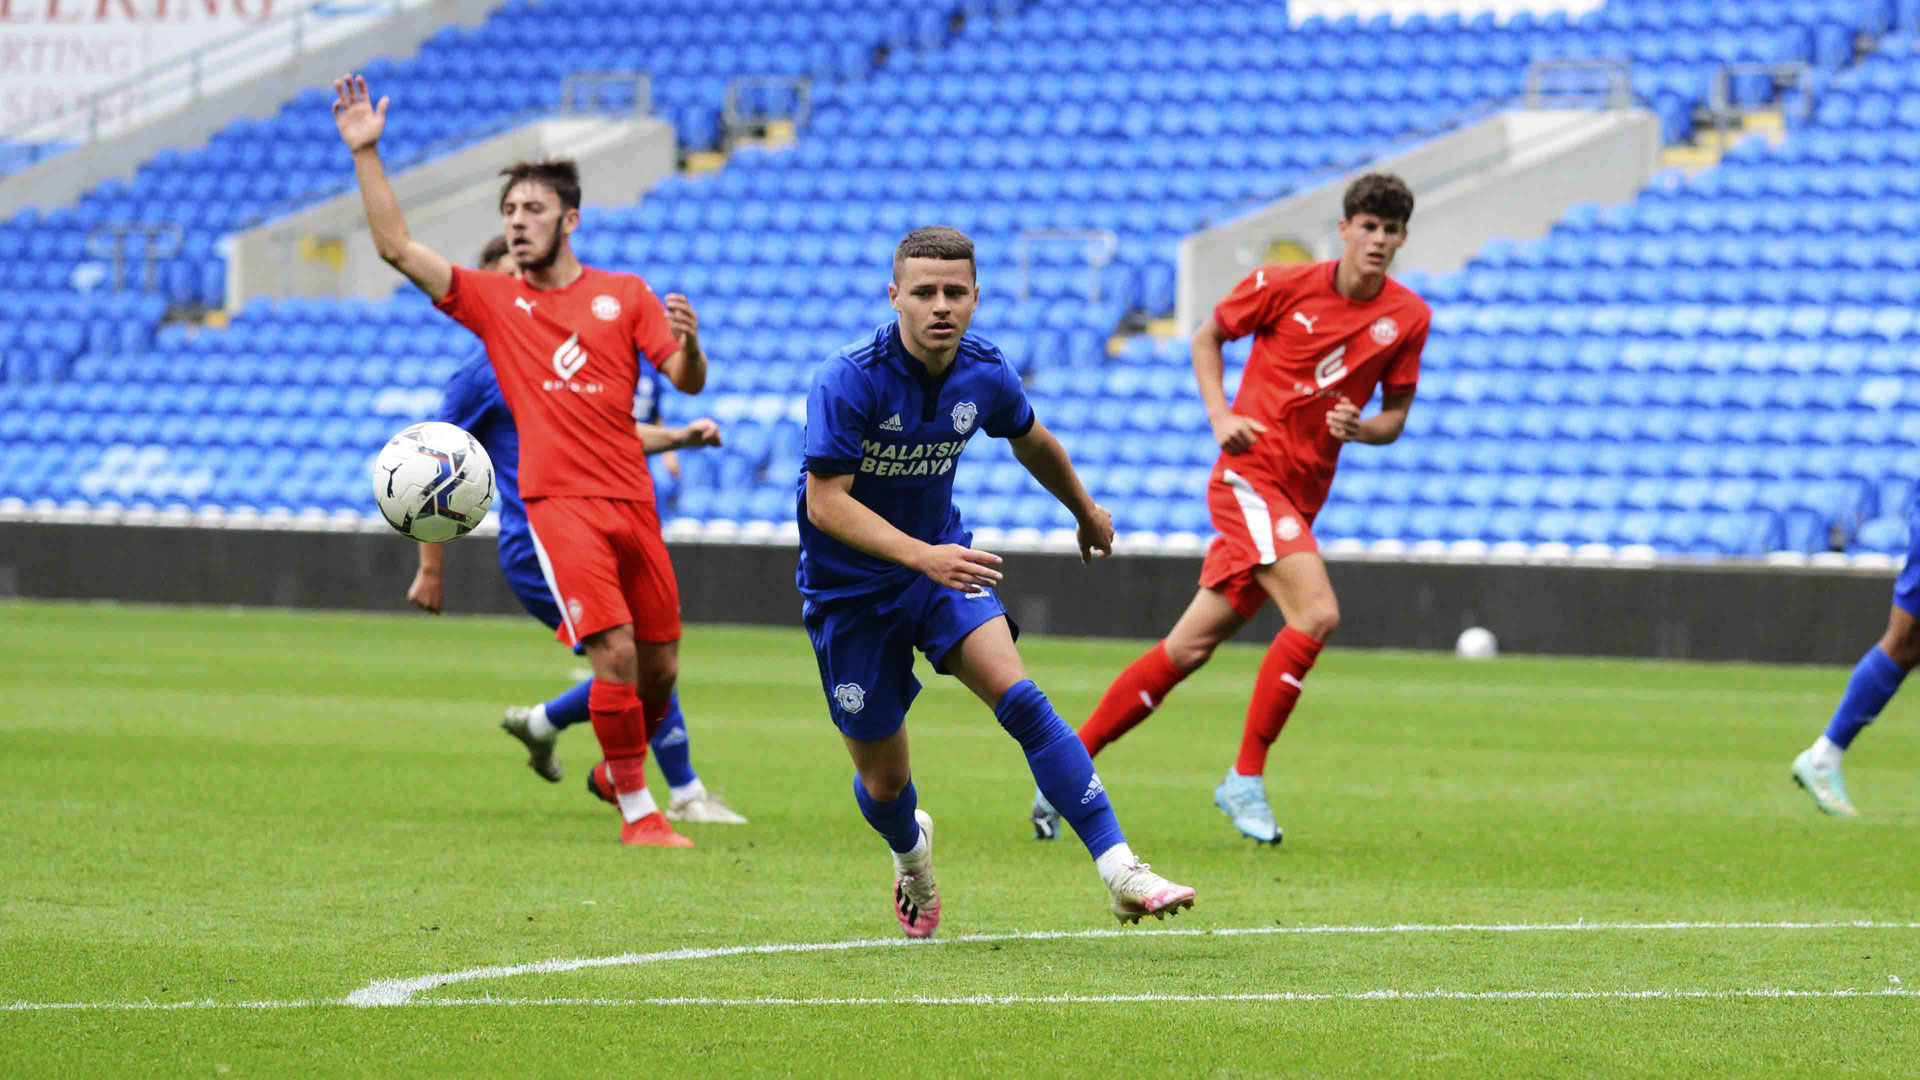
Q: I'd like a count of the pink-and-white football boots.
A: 2